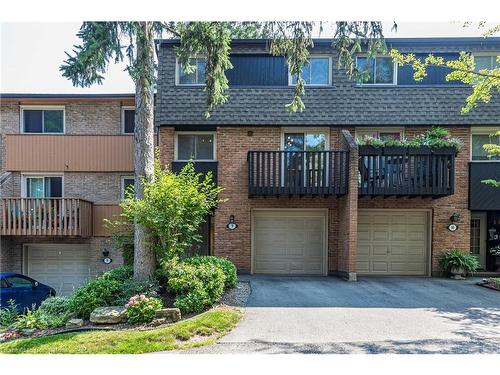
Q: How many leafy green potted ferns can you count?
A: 1